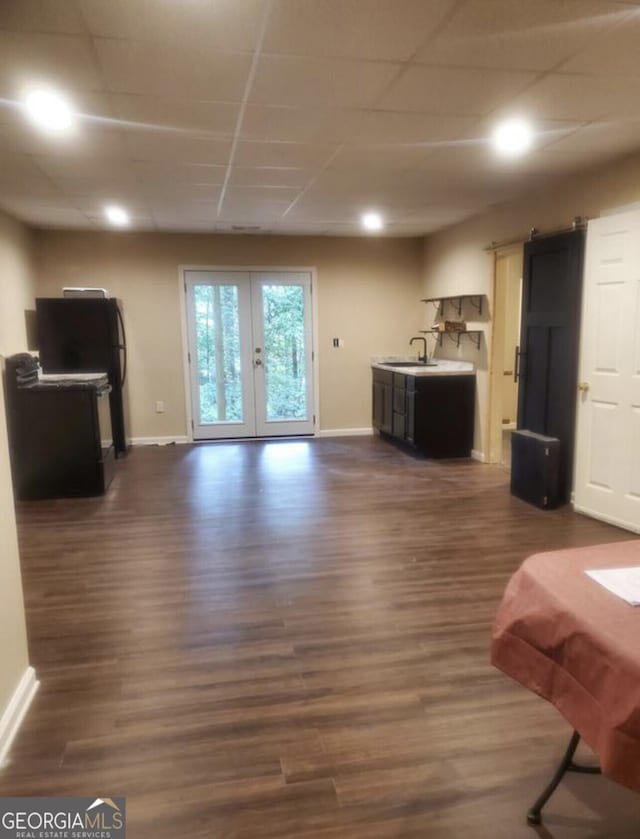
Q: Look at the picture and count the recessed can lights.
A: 4